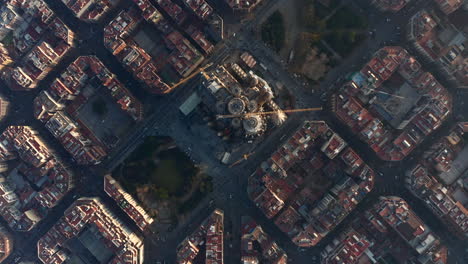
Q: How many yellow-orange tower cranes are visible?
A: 3